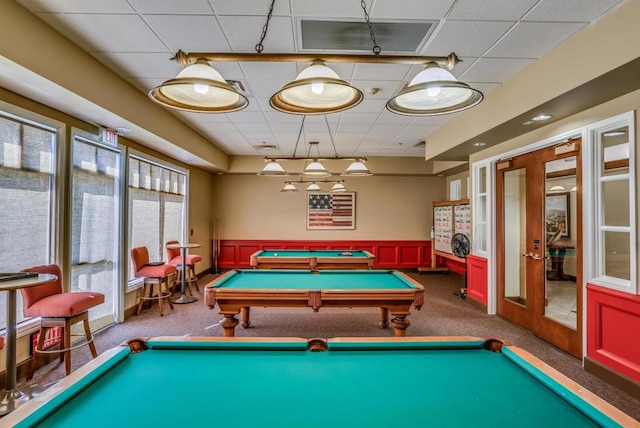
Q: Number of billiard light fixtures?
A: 3